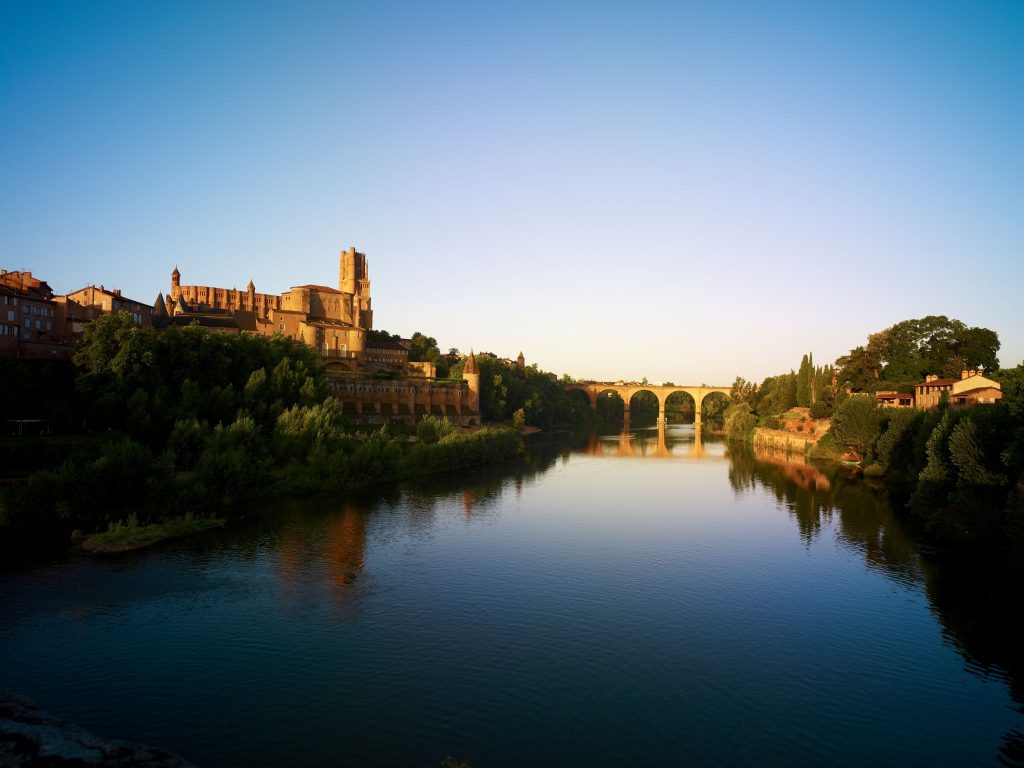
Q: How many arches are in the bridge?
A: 5